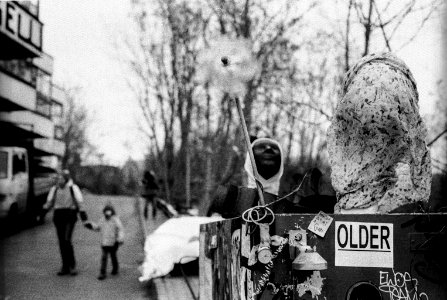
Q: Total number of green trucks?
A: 0